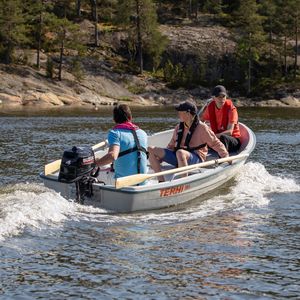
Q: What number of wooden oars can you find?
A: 2